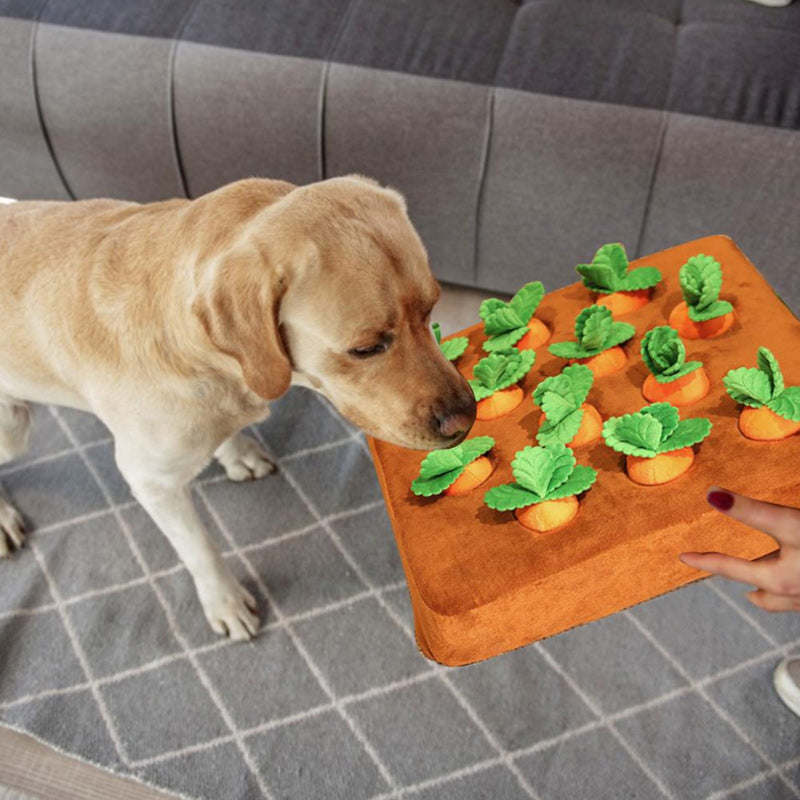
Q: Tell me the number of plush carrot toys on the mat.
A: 12